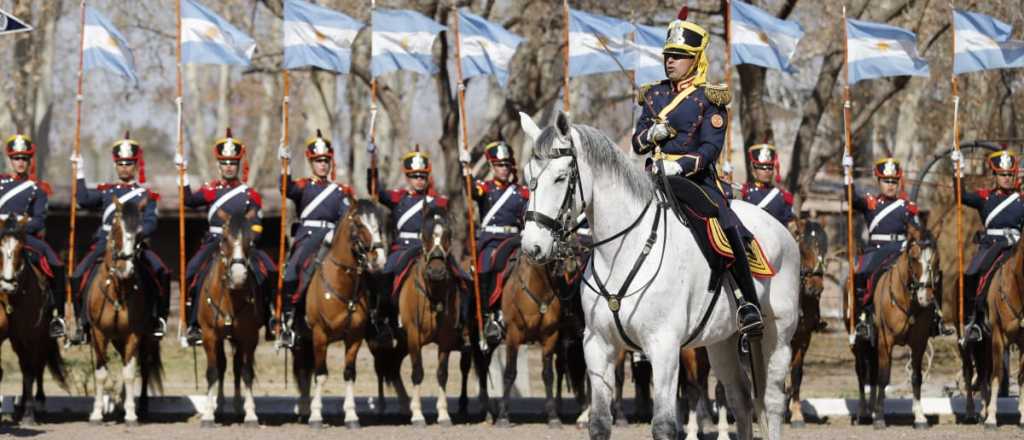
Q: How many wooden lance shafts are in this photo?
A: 10